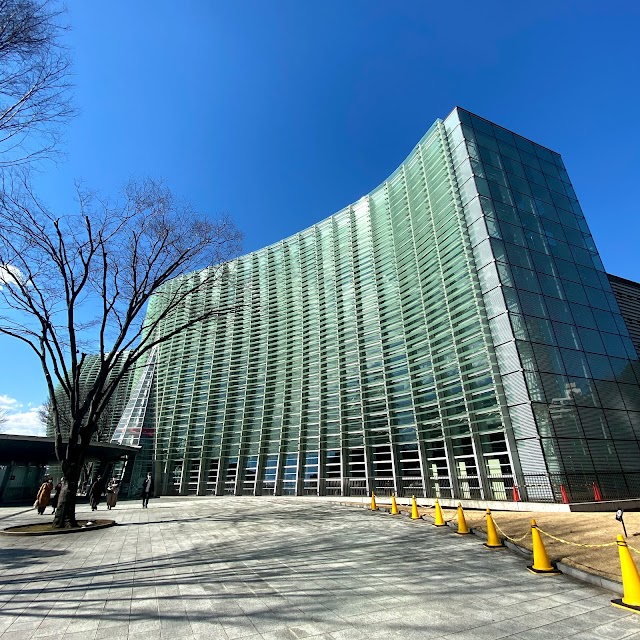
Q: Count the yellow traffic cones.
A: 8